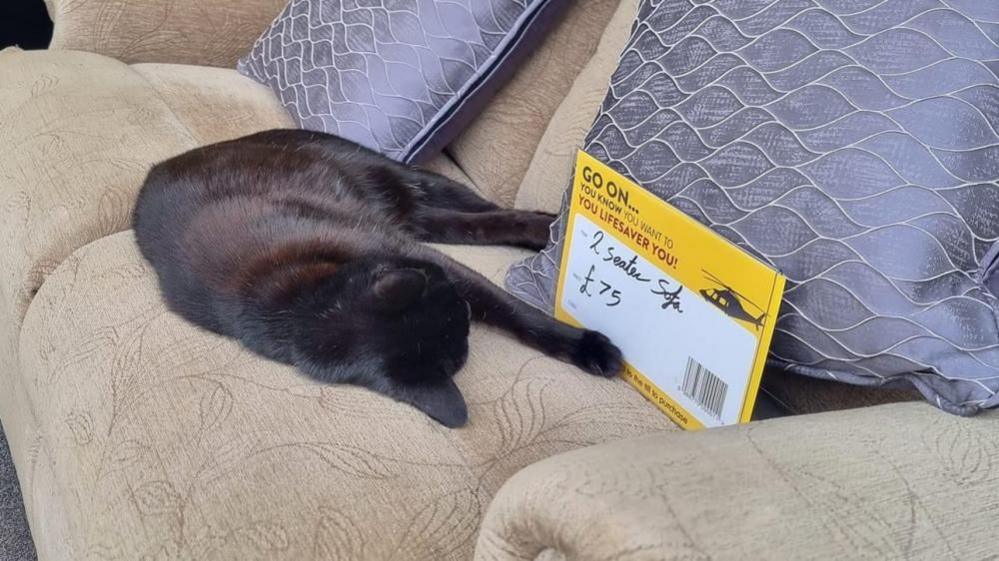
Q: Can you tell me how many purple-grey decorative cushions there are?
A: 2